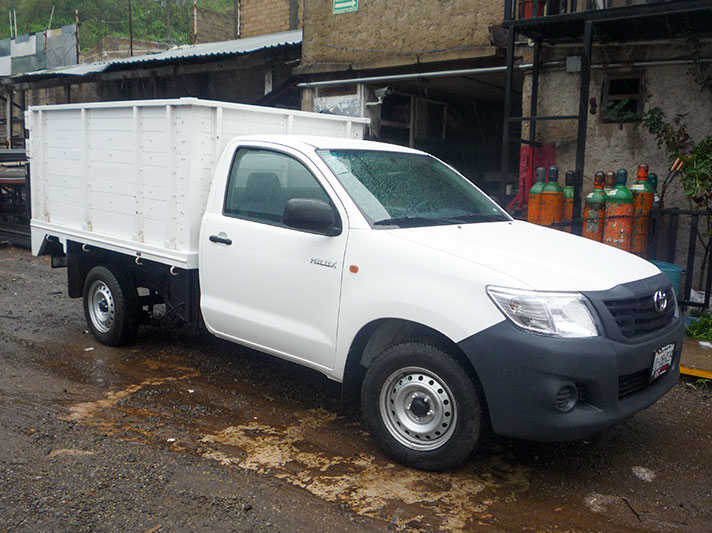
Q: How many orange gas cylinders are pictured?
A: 6